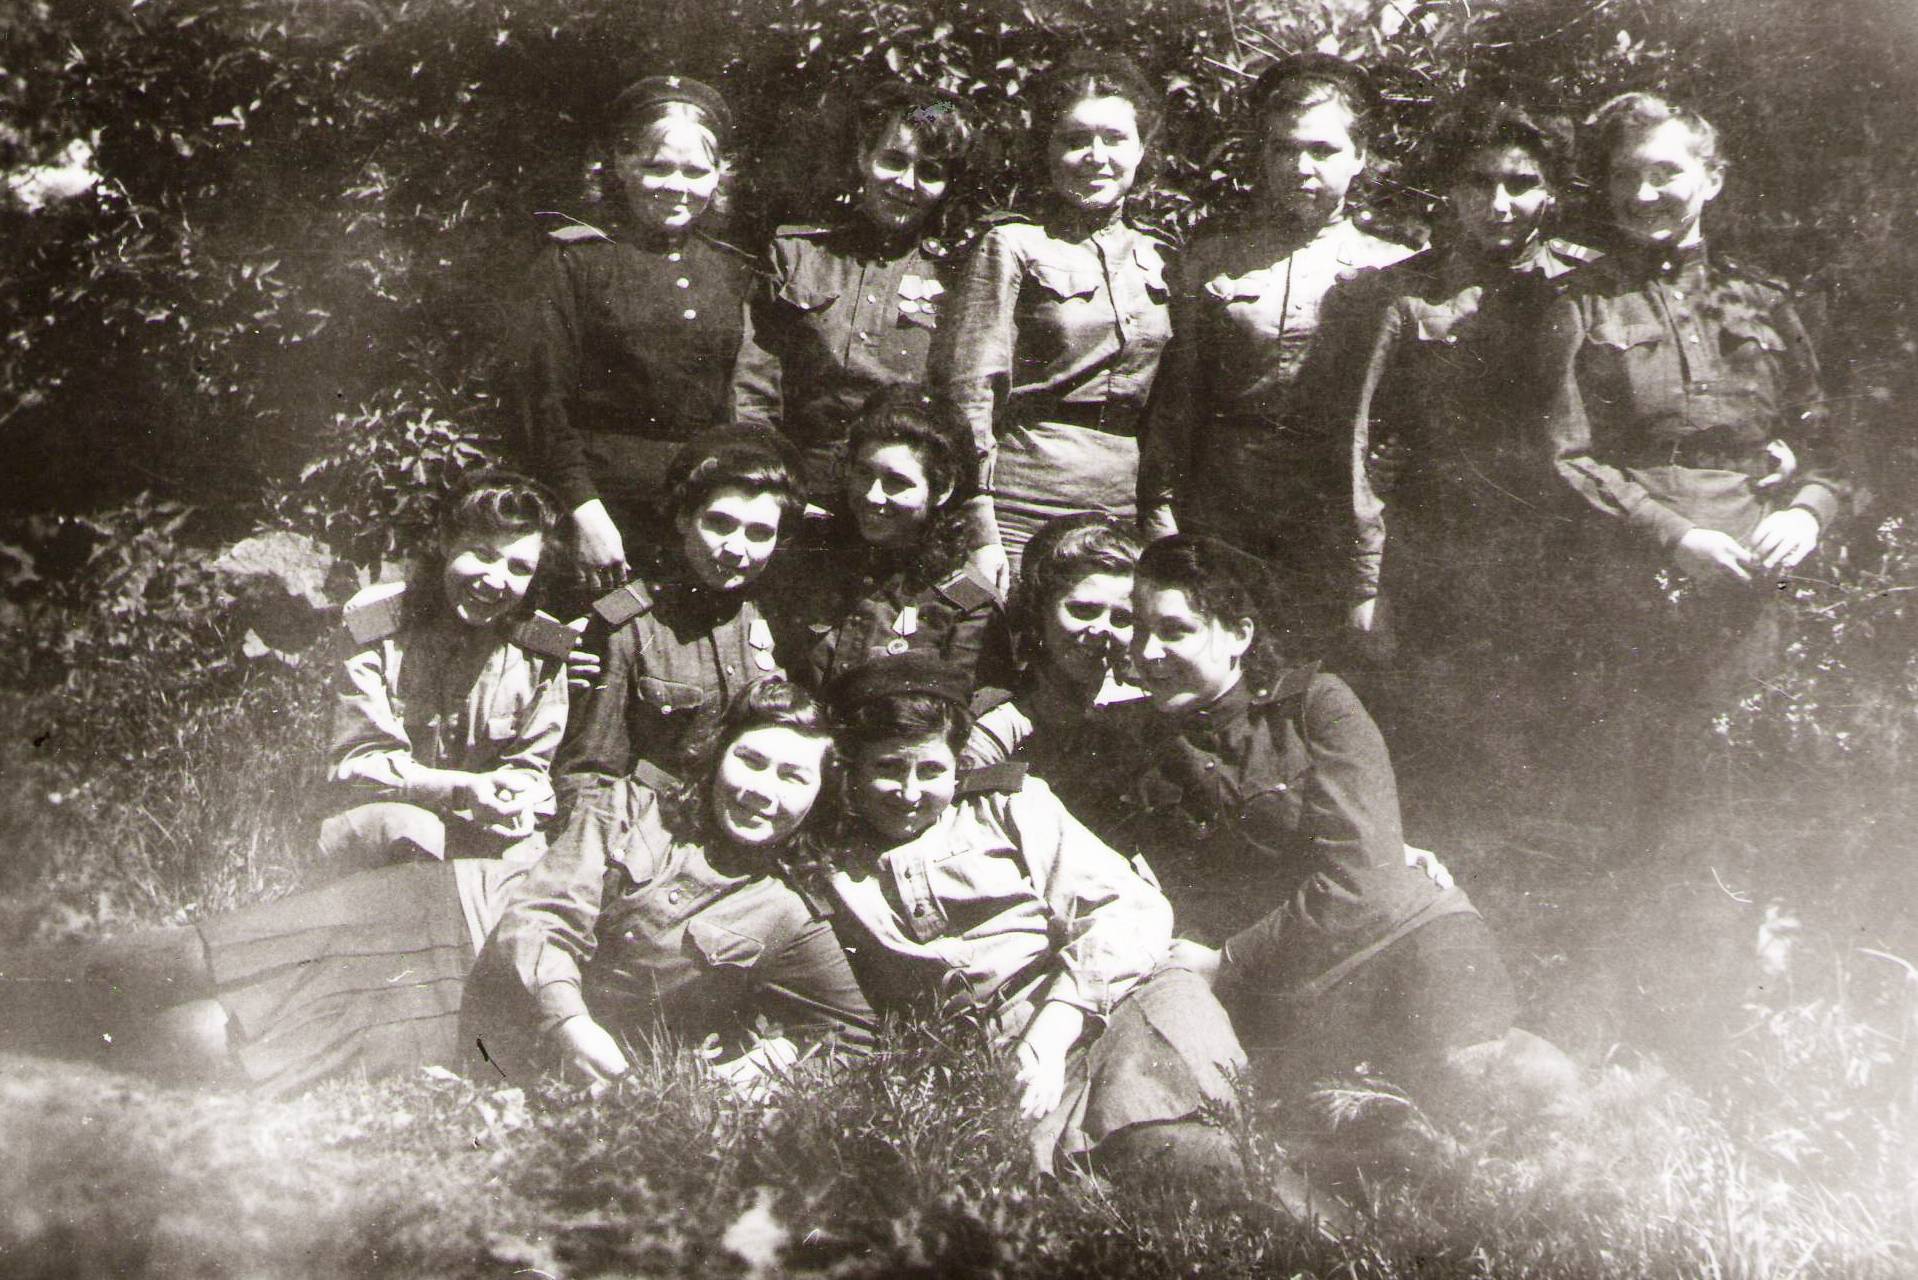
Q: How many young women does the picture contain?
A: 13